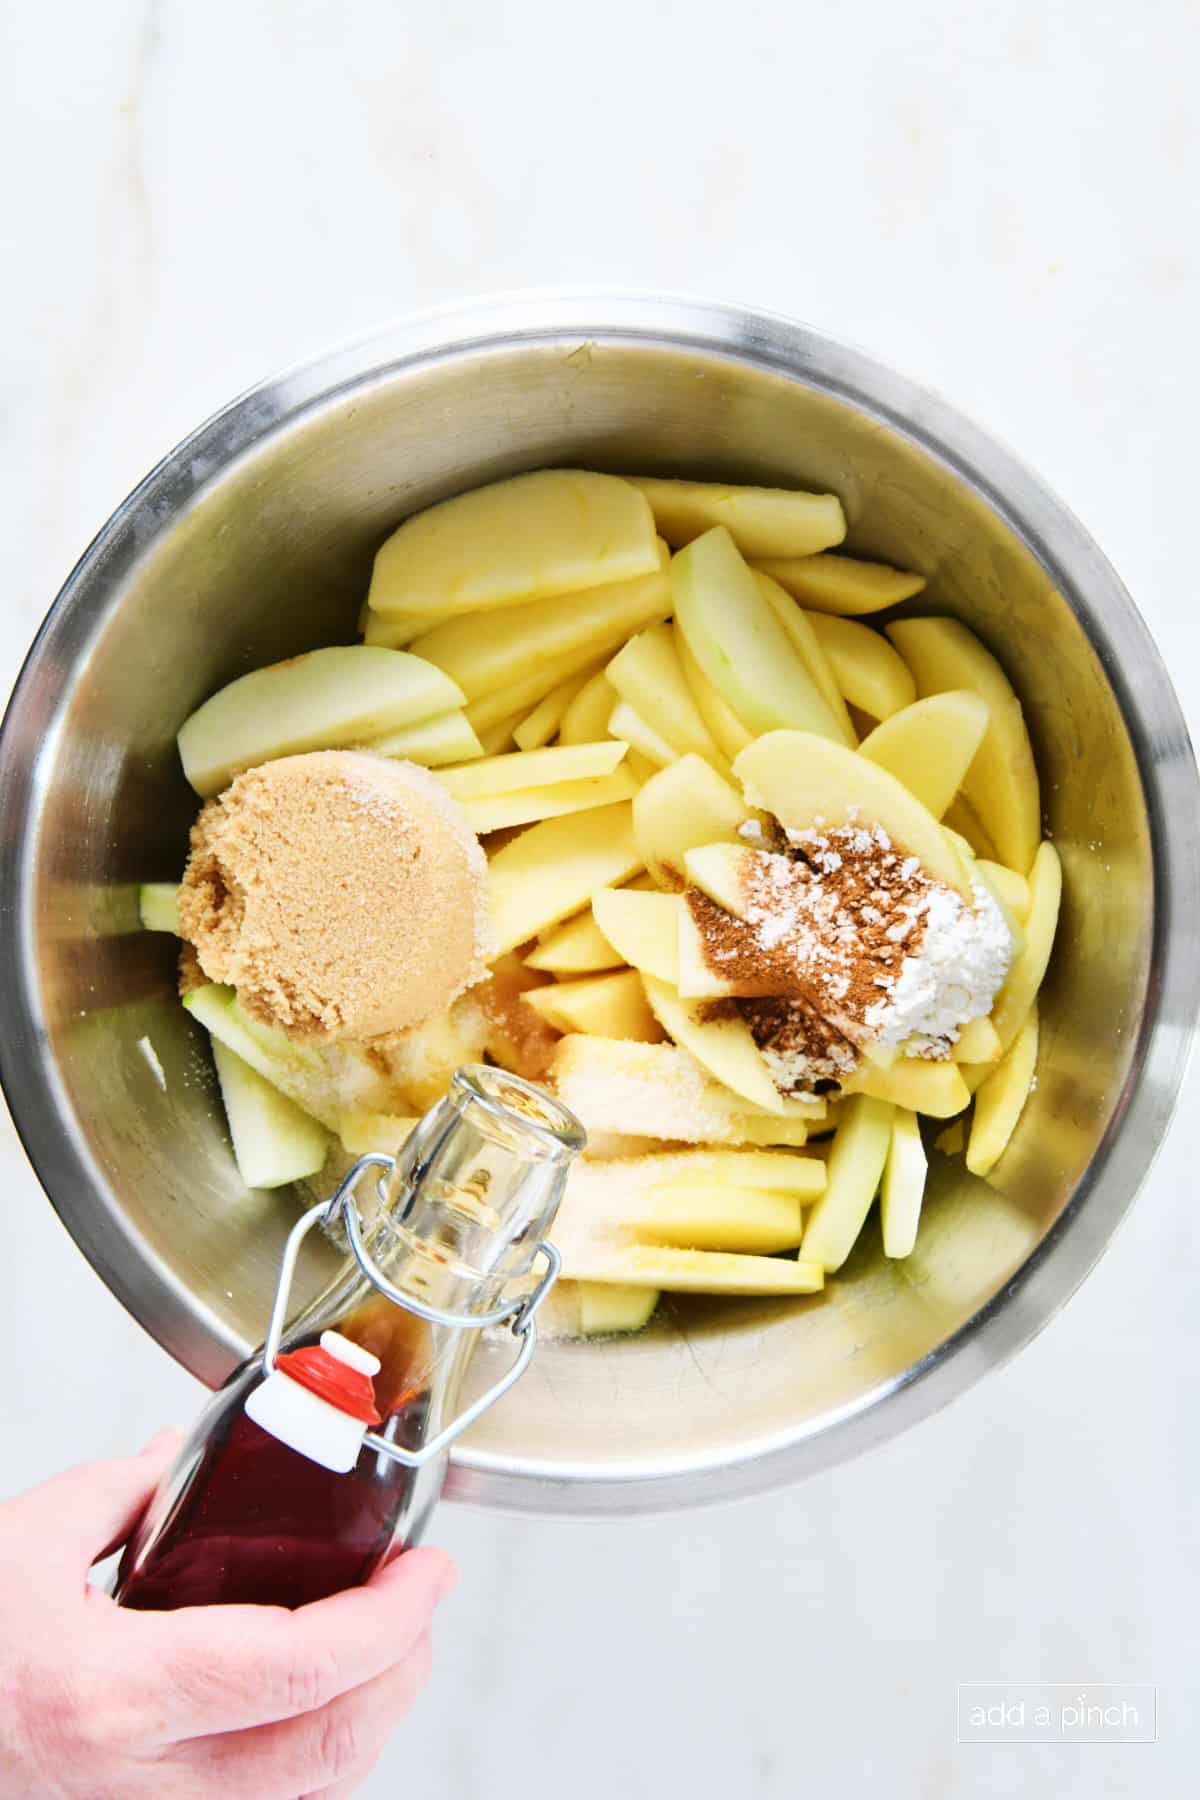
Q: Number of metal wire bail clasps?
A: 1